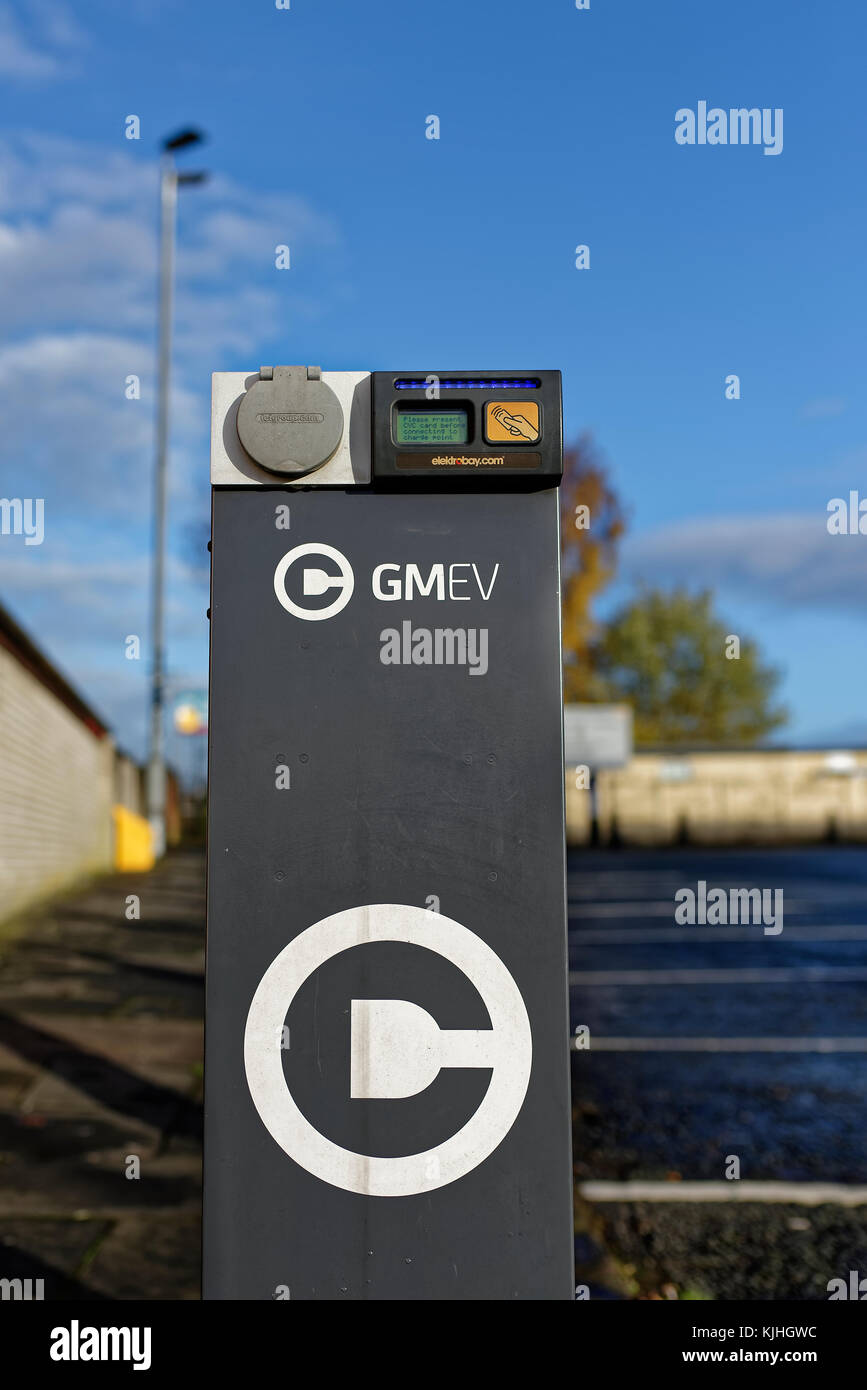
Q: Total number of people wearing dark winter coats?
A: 0